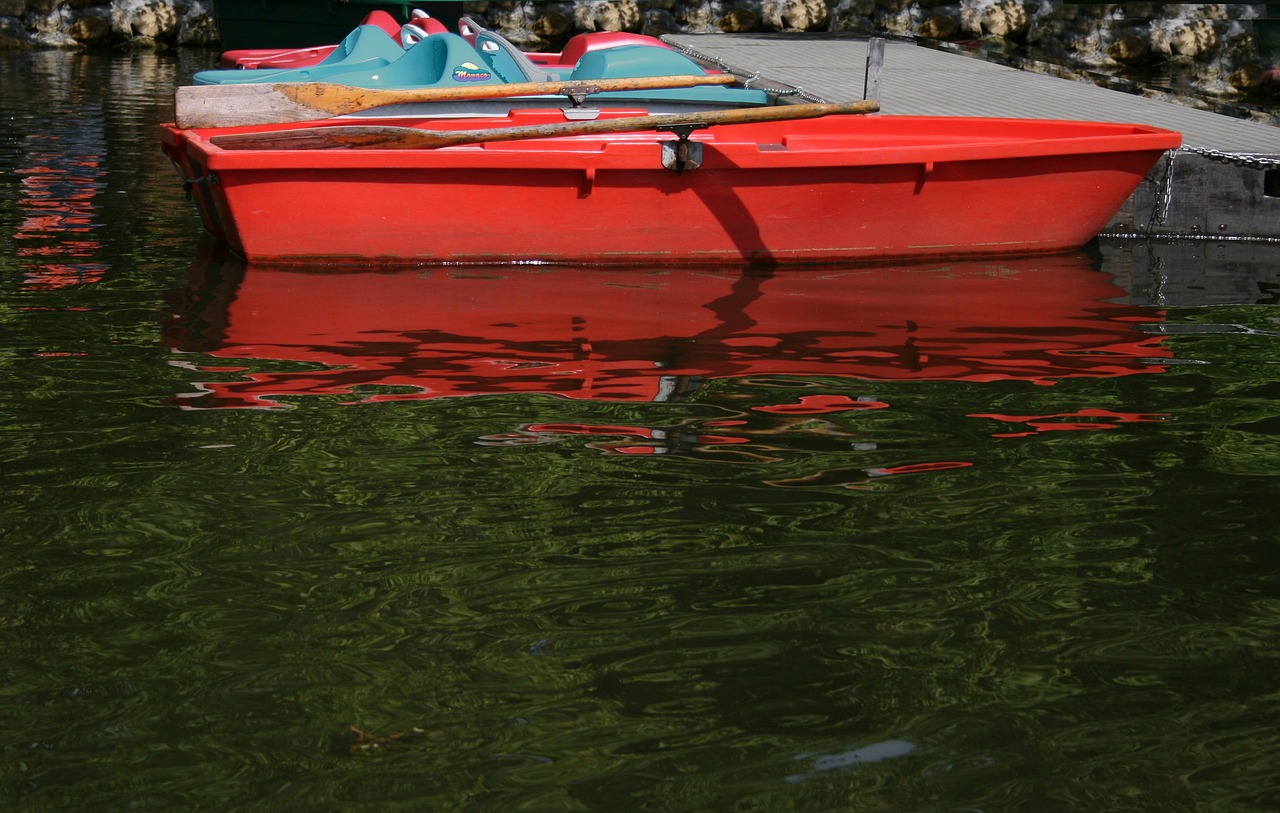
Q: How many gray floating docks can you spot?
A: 1